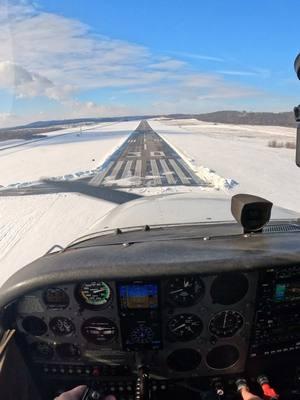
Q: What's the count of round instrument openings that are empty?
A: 4